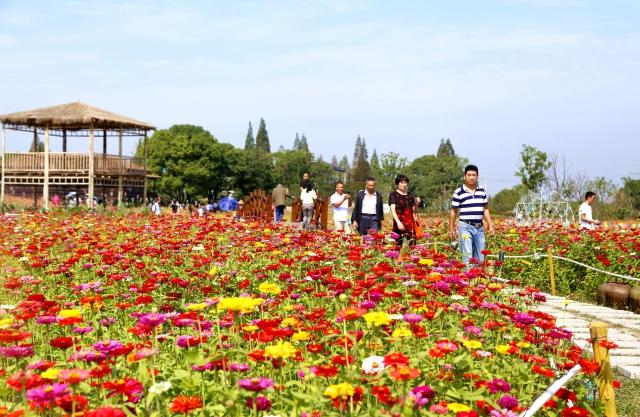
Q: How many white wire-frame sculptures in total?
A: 1